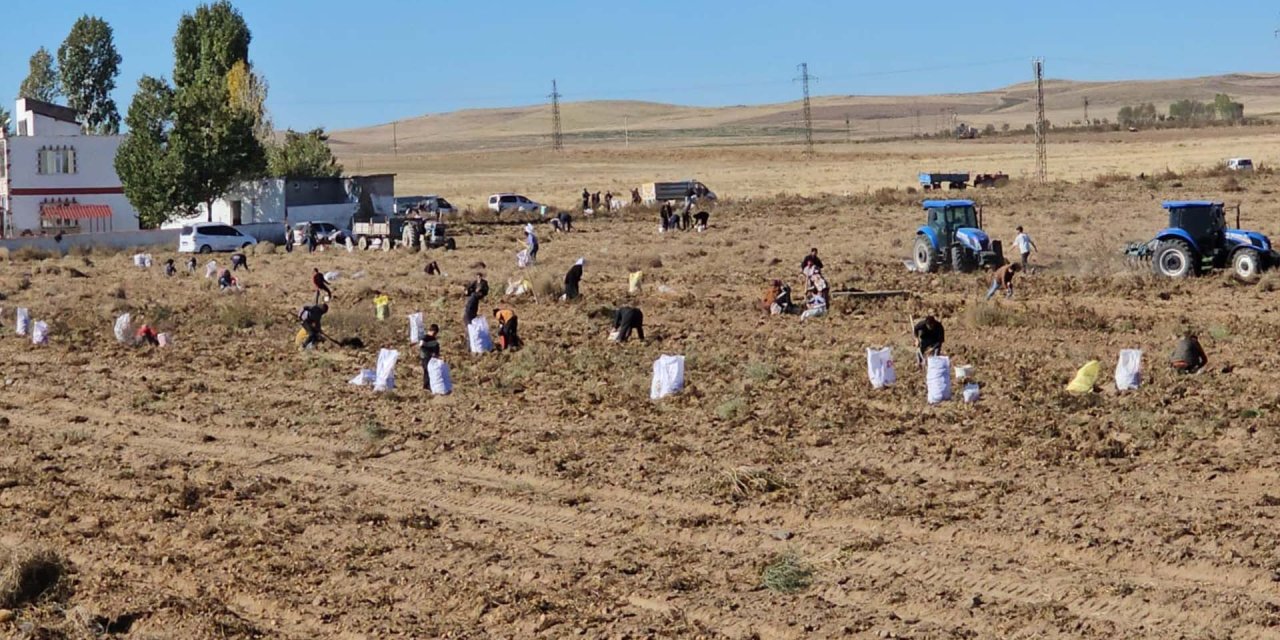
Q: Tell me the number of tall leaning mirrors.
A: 0